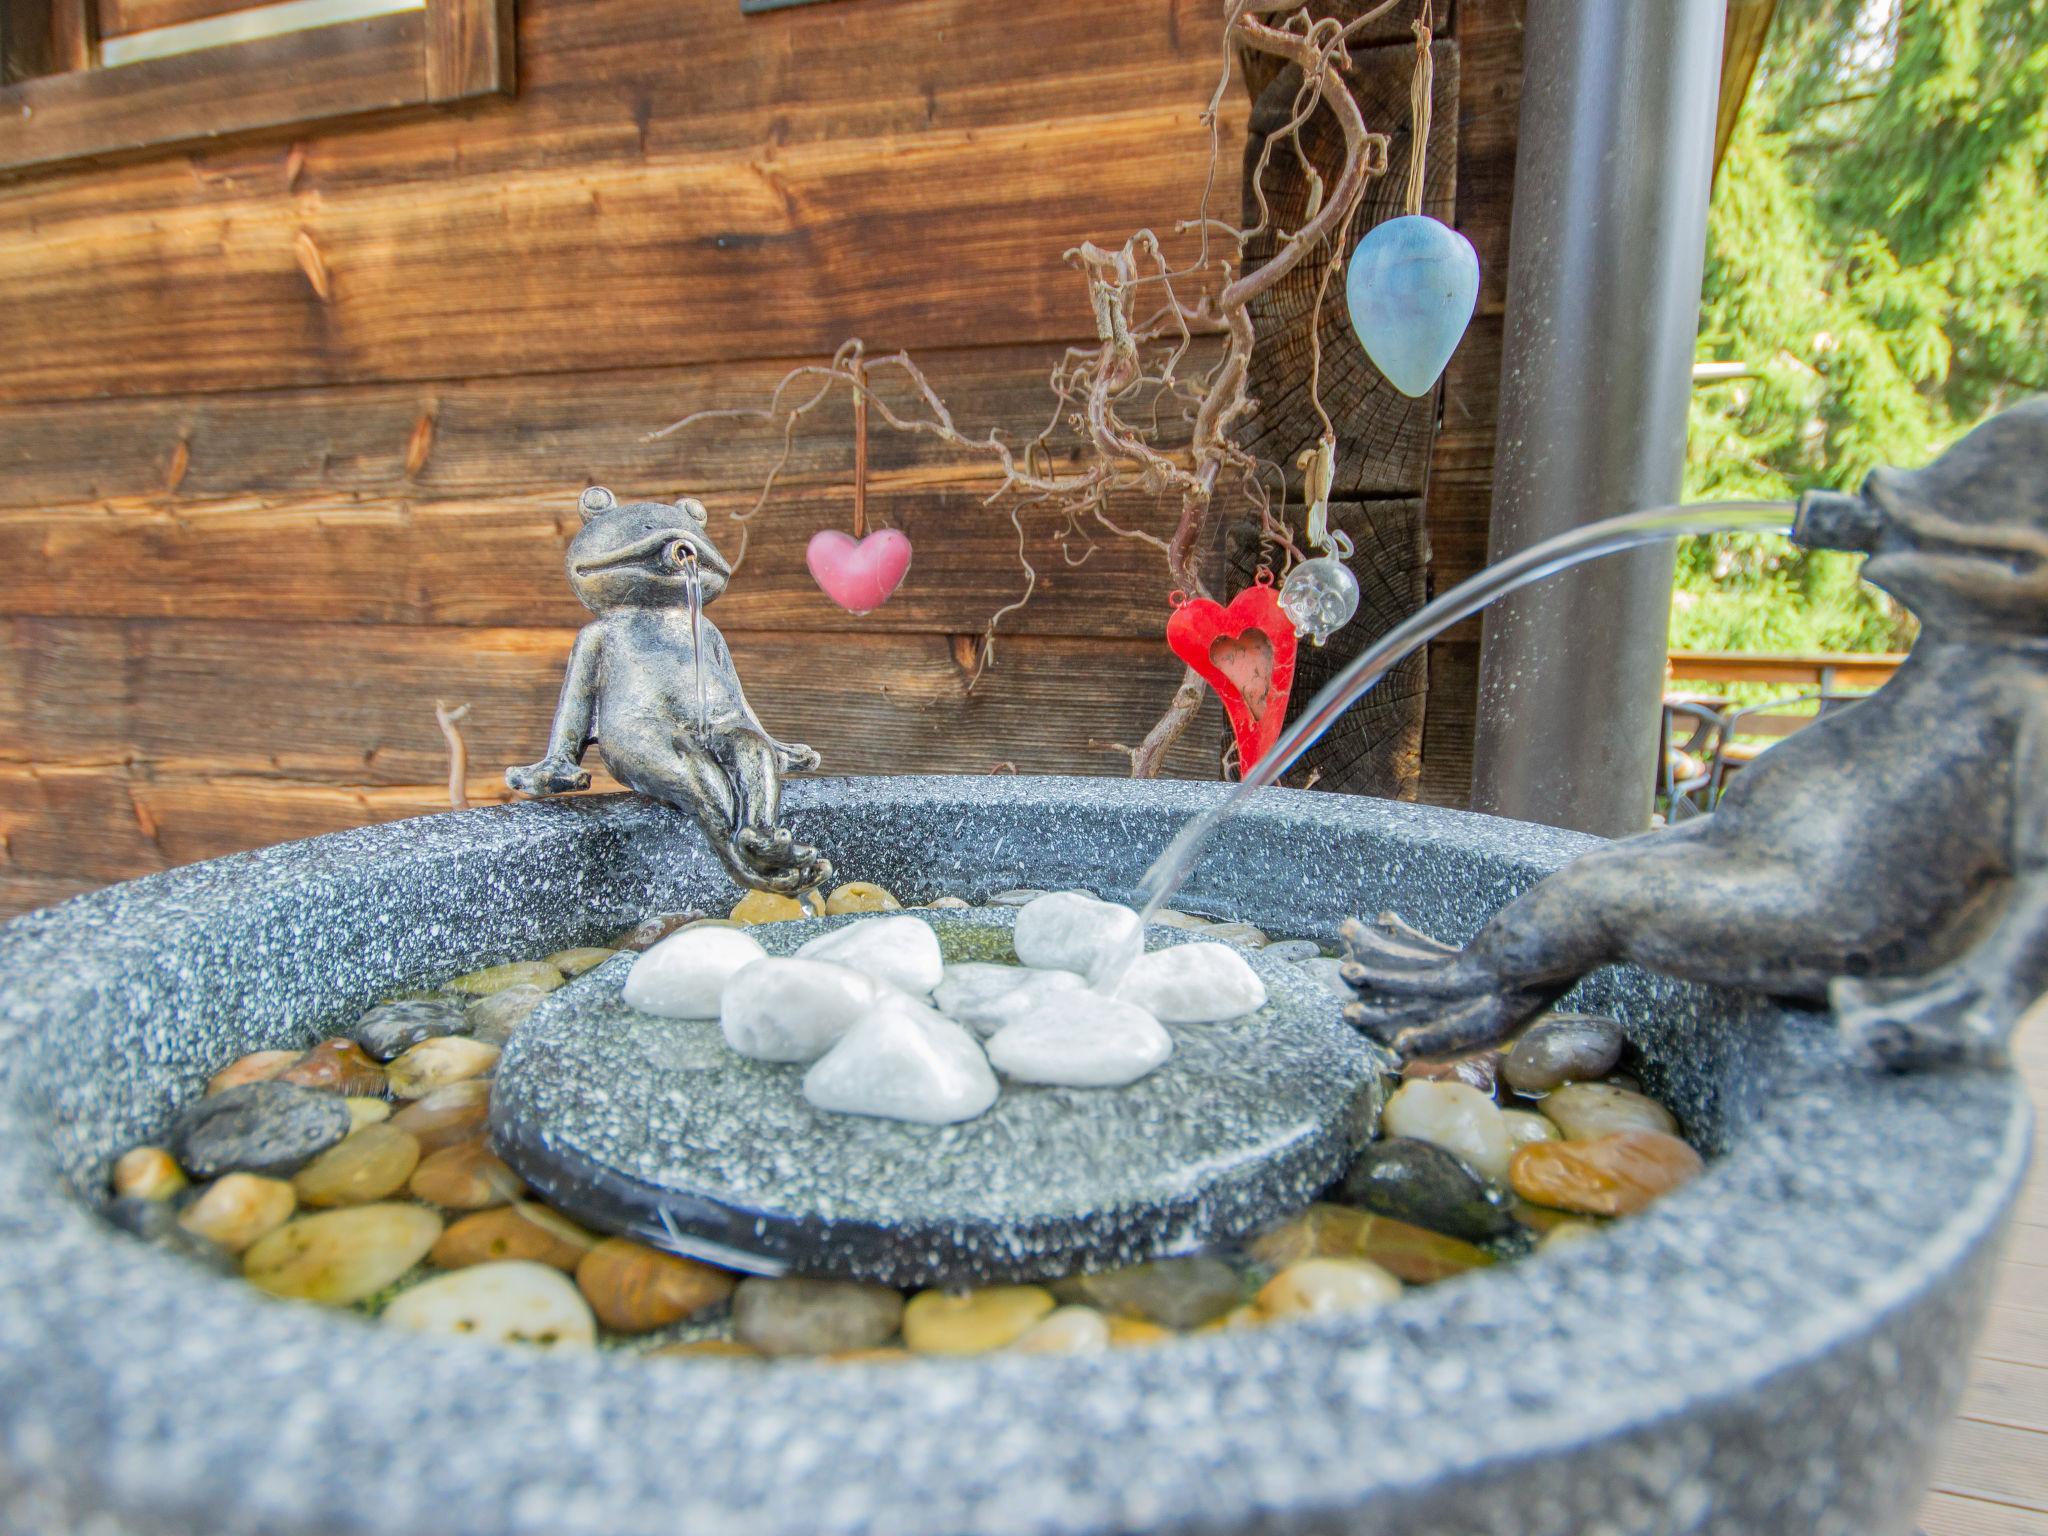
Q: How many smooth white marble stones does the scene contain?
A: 8